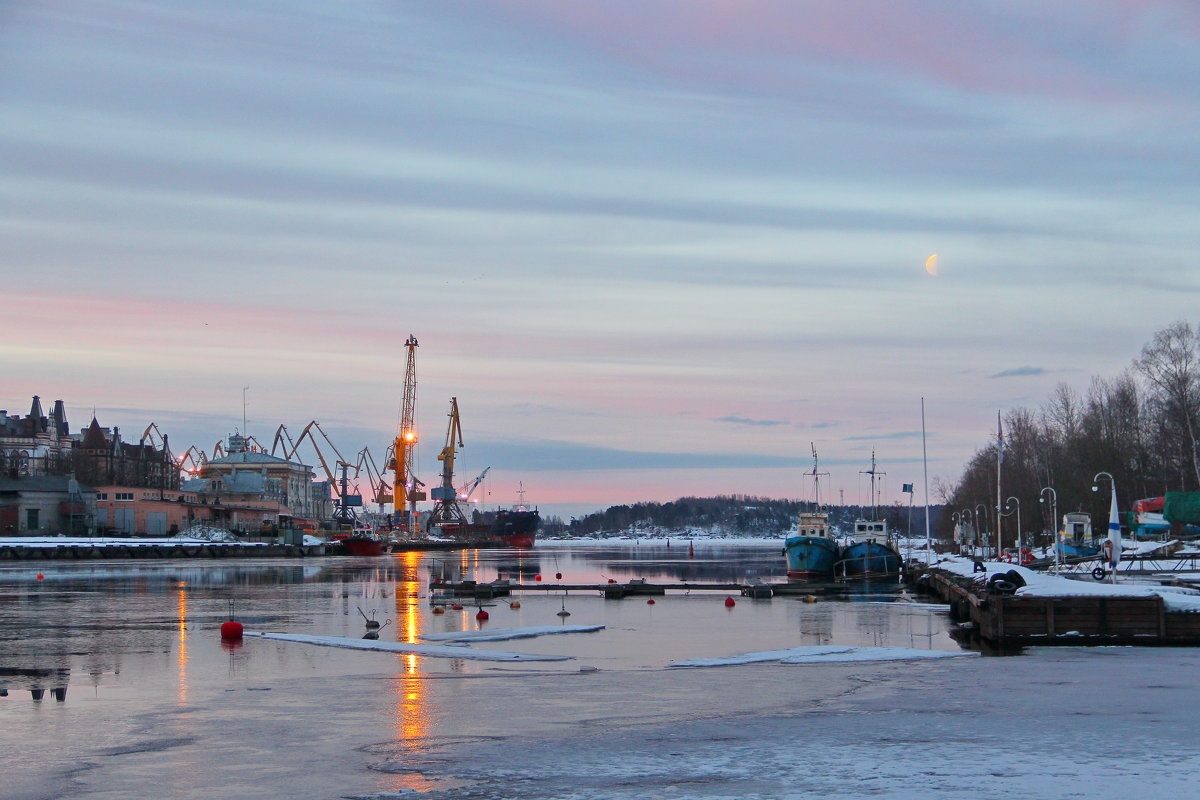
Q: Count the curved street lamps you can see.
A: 6